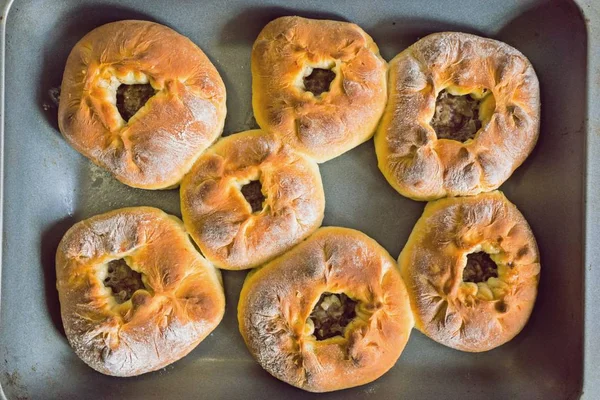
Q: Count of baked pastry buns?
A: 7